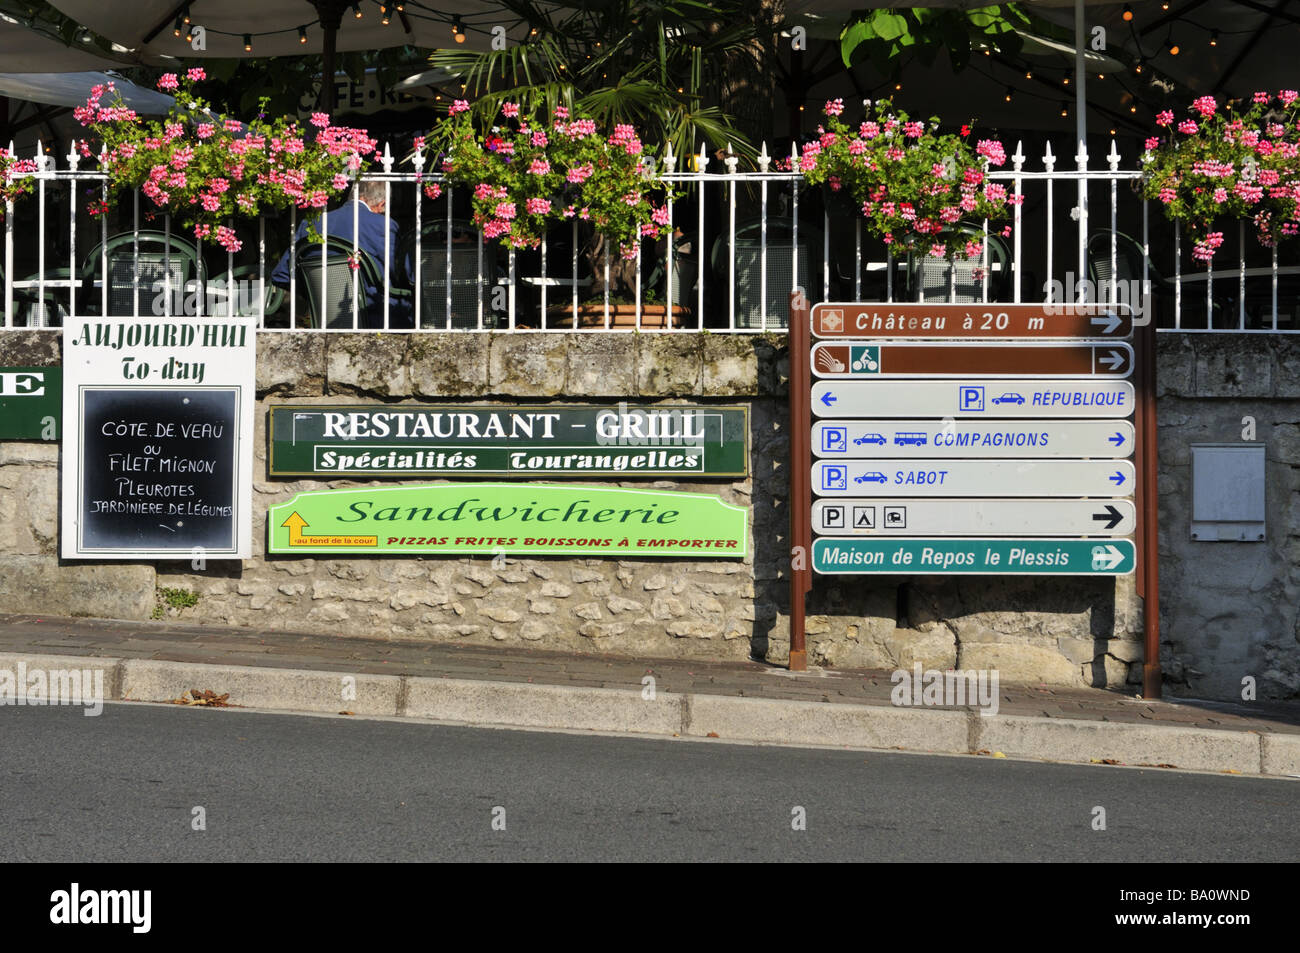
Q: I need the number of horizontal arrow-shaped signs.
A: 7